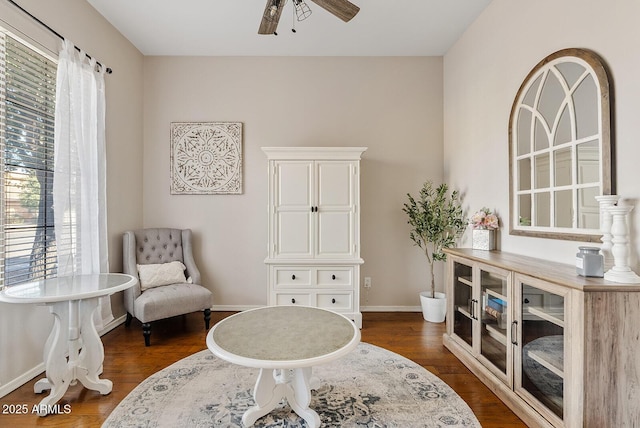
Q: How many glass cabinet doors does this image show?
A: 3